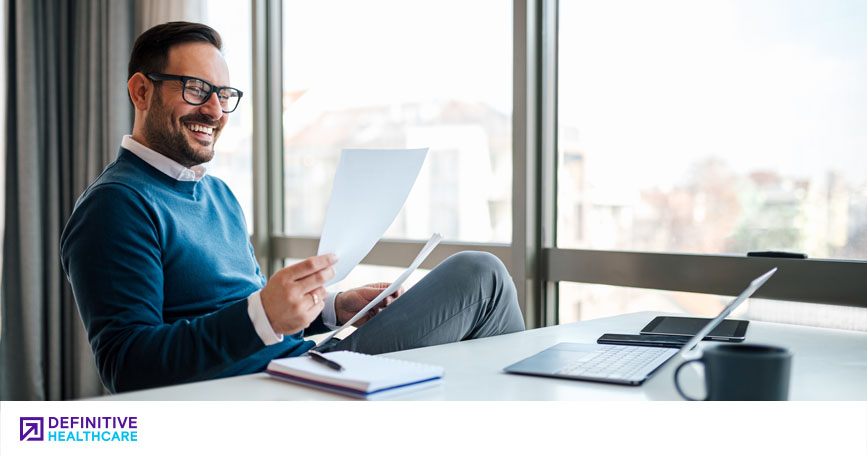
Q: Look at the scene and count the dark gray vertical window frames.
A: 2